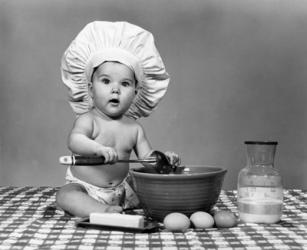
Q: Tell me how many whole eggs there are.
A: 3